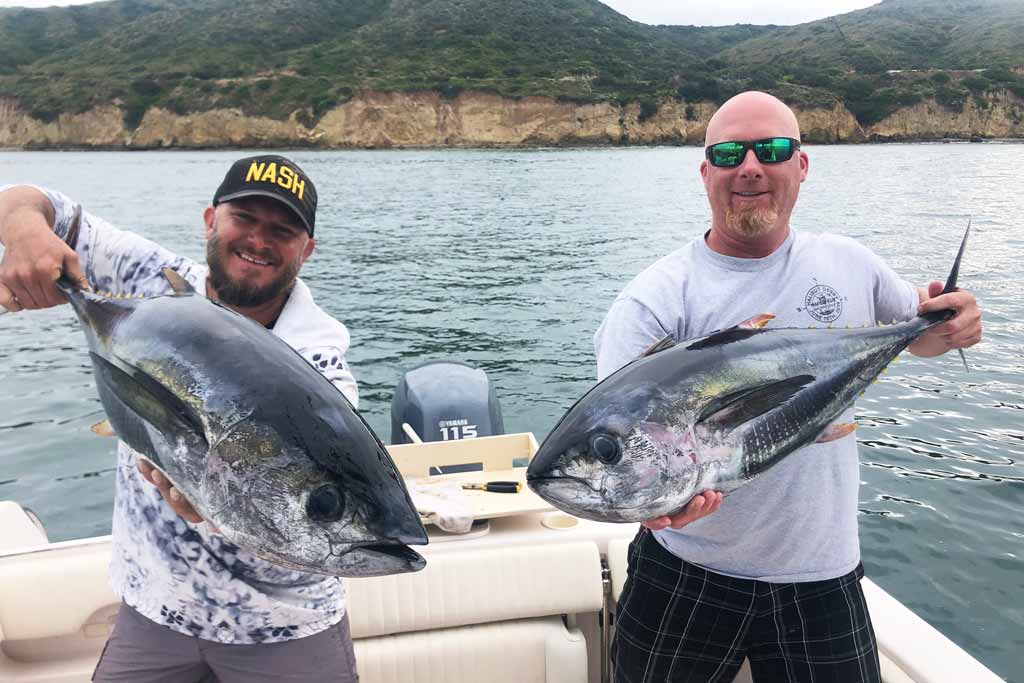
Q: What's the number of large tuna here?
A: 2